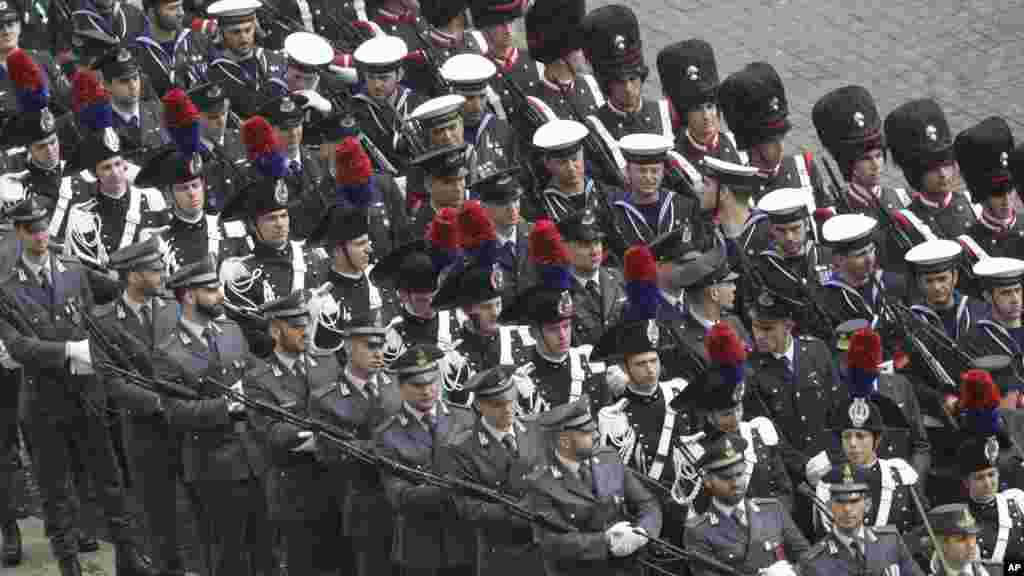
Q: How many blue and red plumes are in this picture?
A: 12